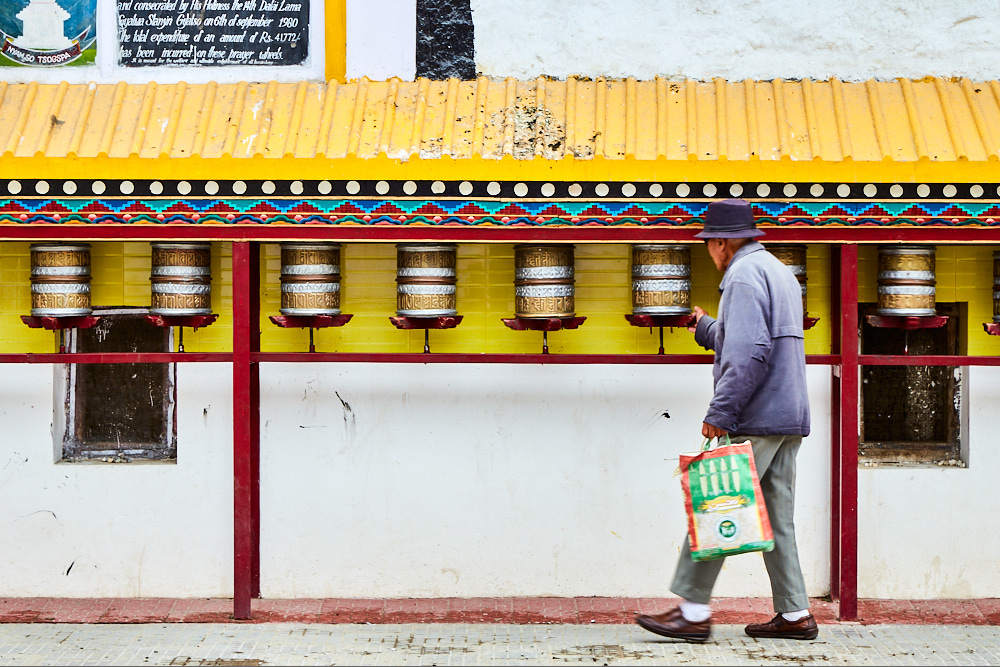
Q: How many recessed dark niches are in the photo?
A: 2